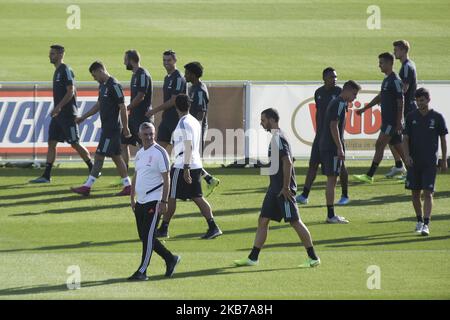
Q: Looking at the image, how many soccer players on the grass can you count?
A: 11